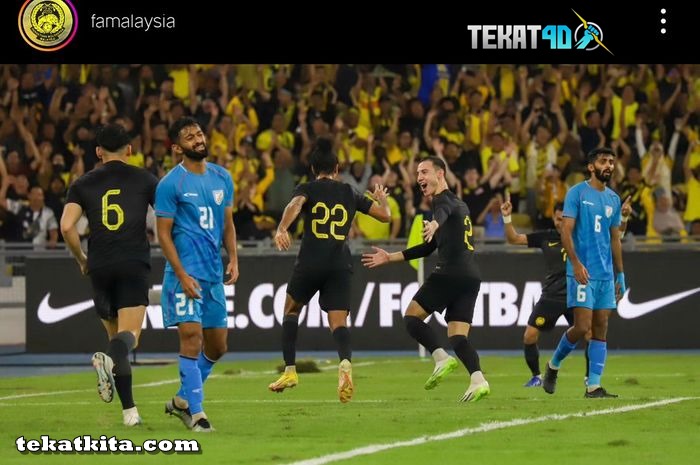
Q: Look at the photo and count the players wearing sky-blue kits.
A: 2